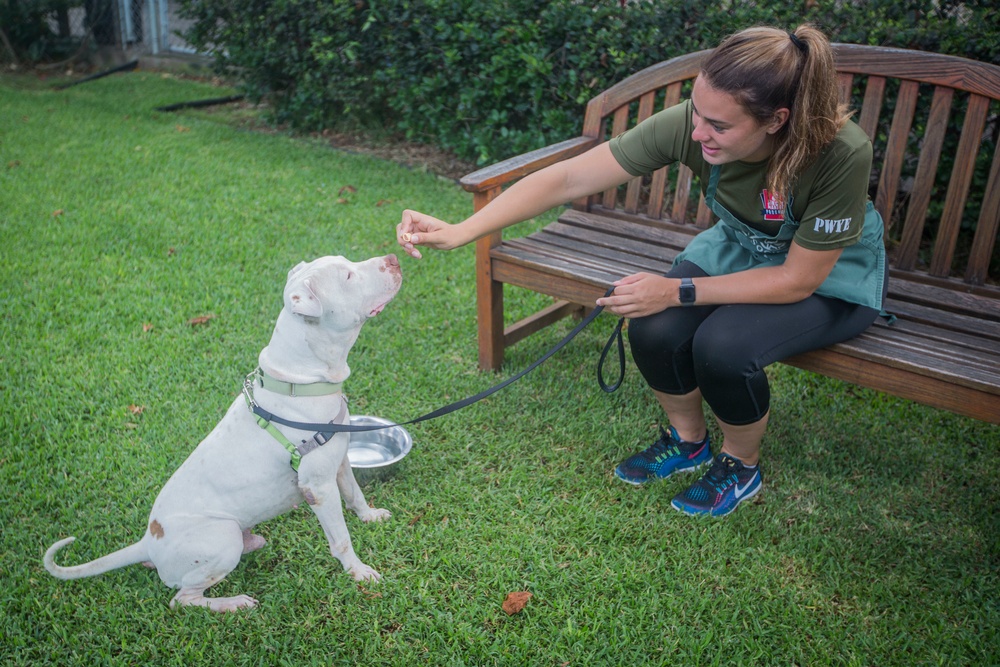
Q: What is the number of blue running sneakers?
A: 2